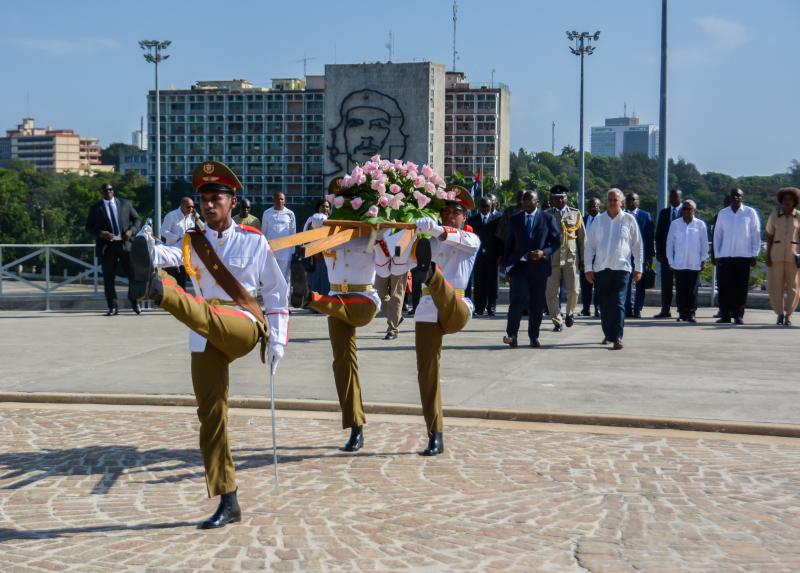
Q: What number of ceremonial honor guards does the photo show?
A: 3